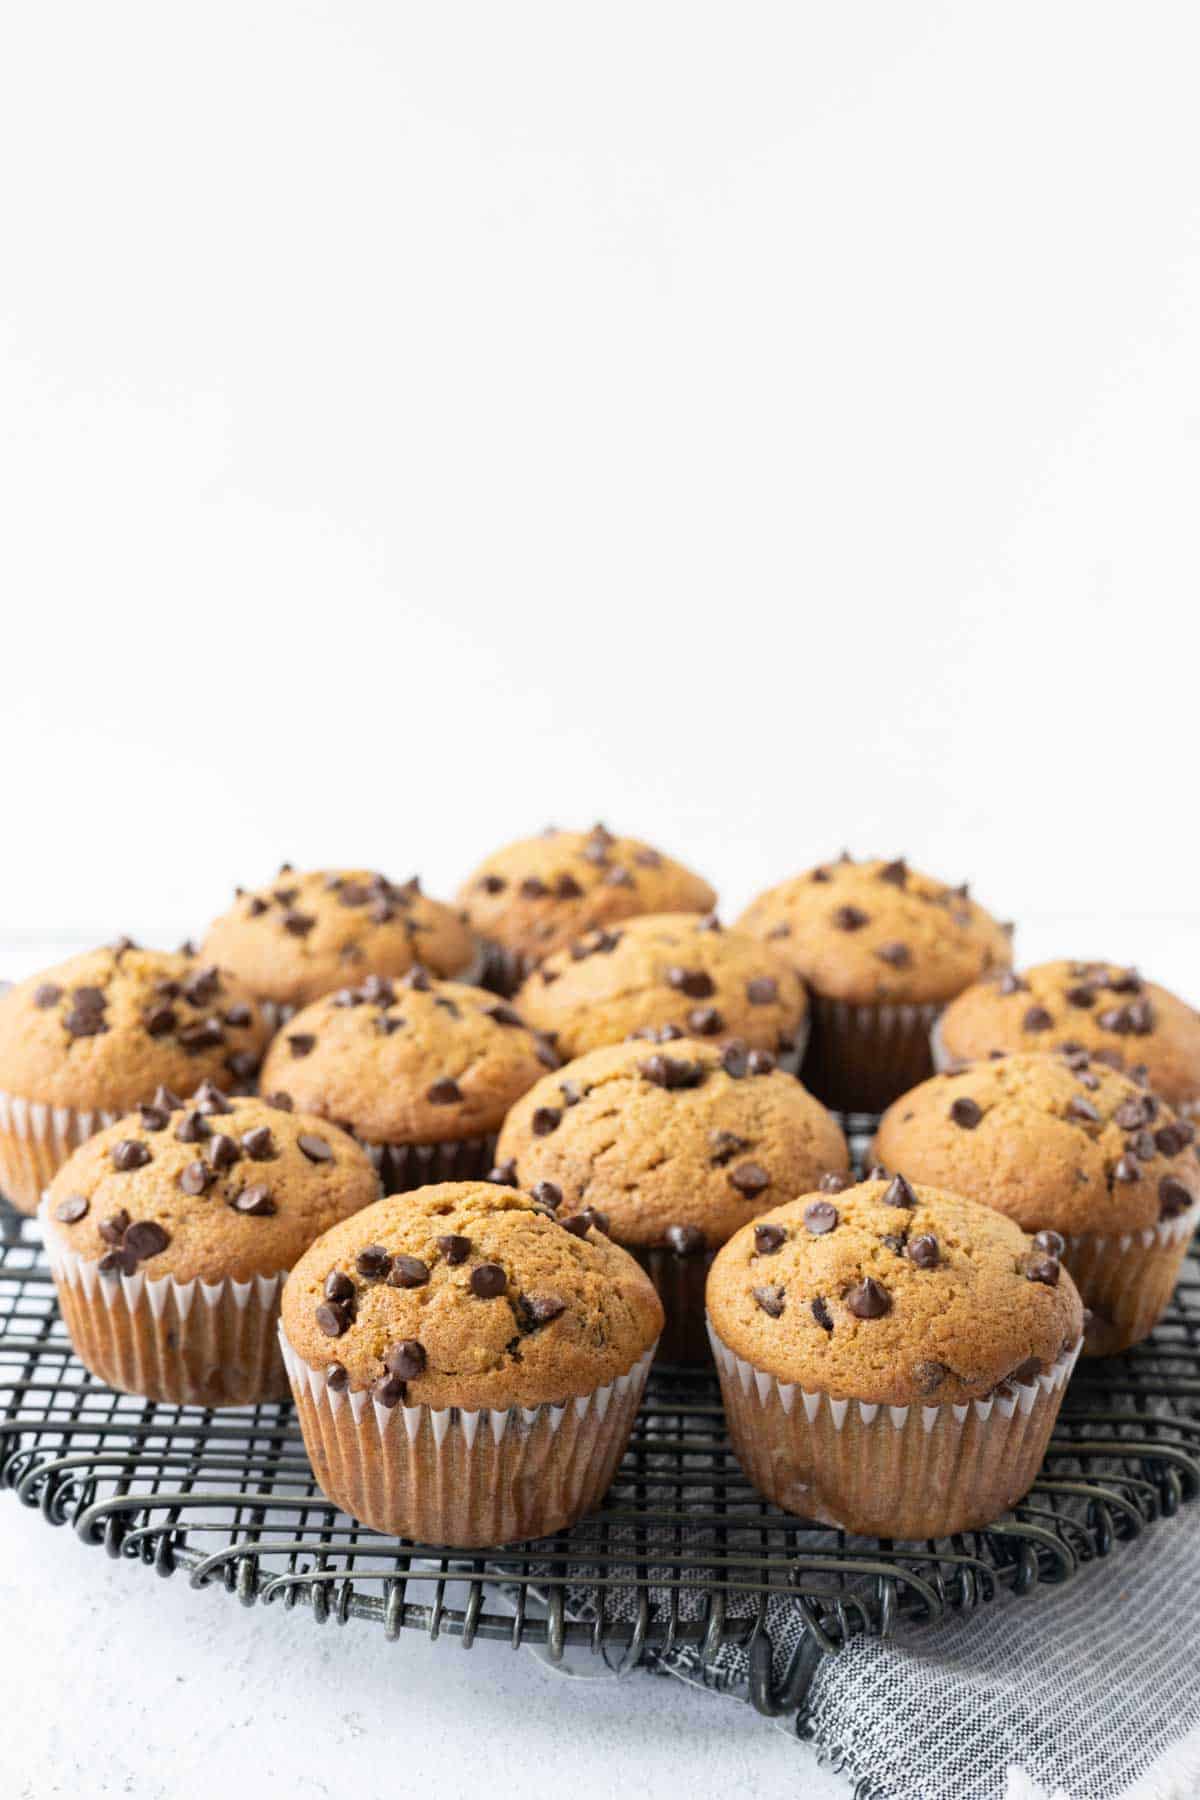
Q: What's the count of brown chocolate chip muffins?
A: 12